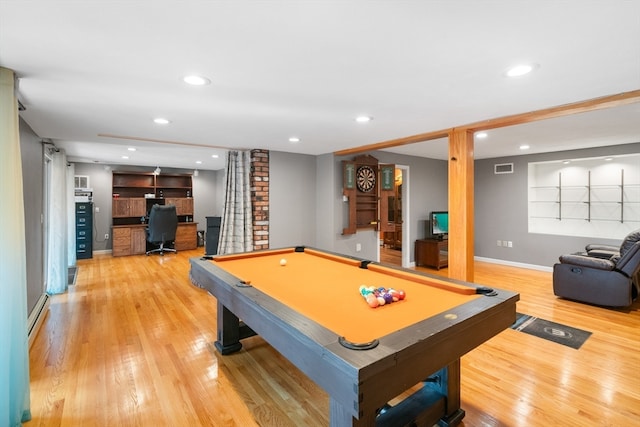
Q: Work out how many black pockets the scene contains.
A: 6